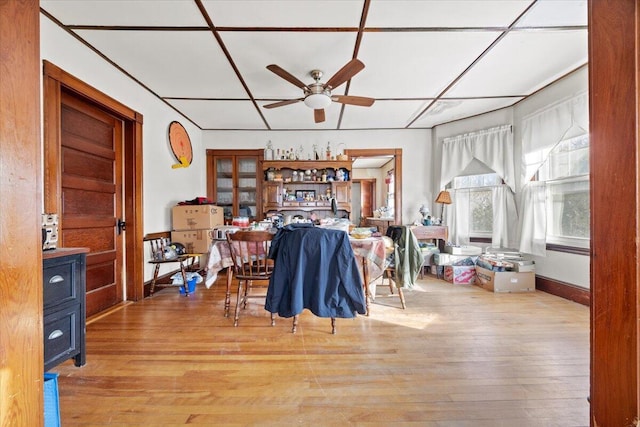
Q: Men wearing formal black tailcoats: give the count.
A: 0